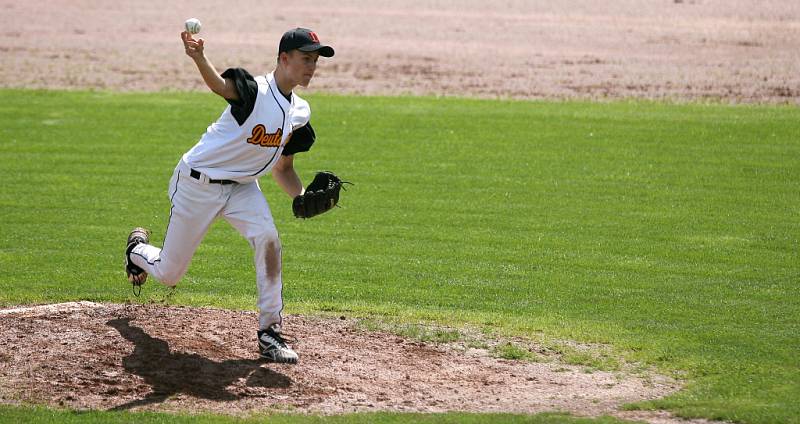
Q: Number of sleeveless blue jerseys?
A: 0